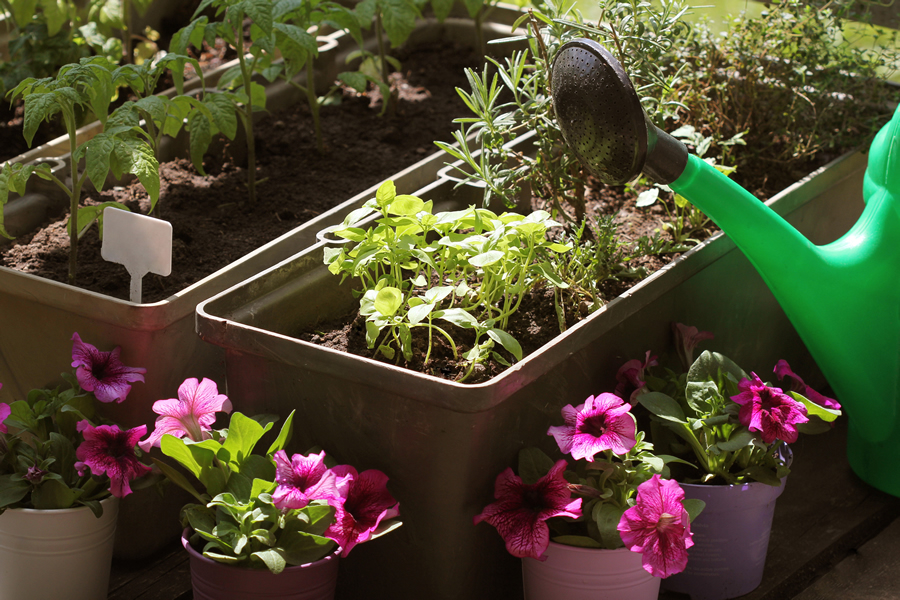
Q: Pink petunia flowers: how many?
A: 13